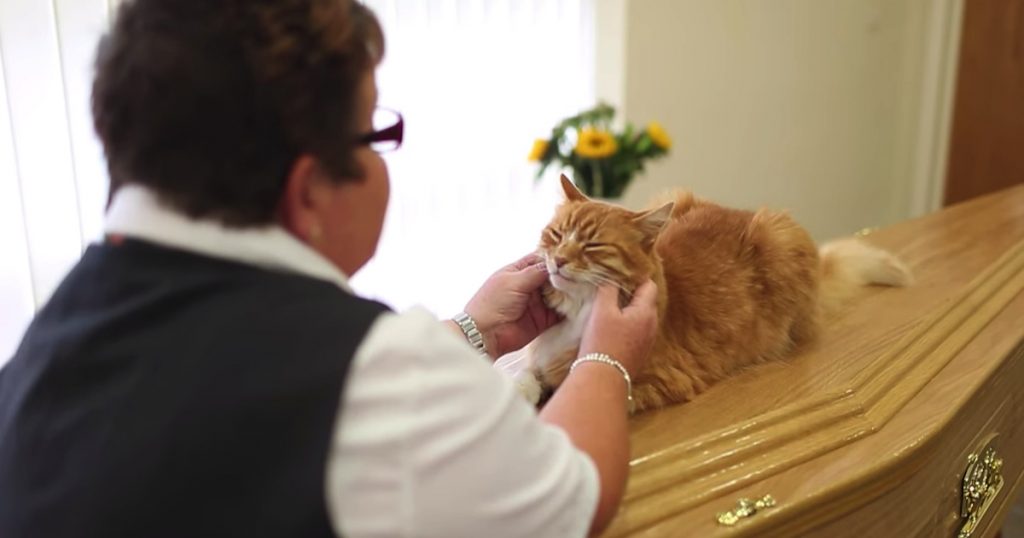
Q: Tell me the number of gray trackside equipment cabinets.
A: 0